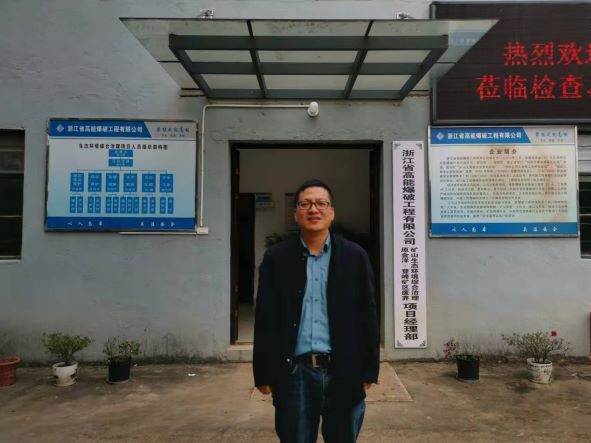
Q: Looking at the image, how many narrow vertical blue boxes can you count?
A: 13